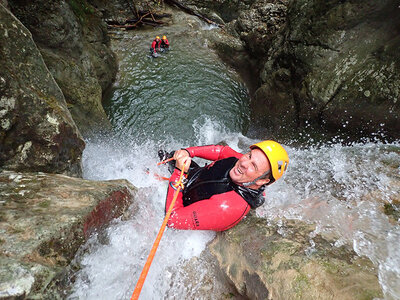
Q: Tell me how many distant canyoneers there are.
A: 2